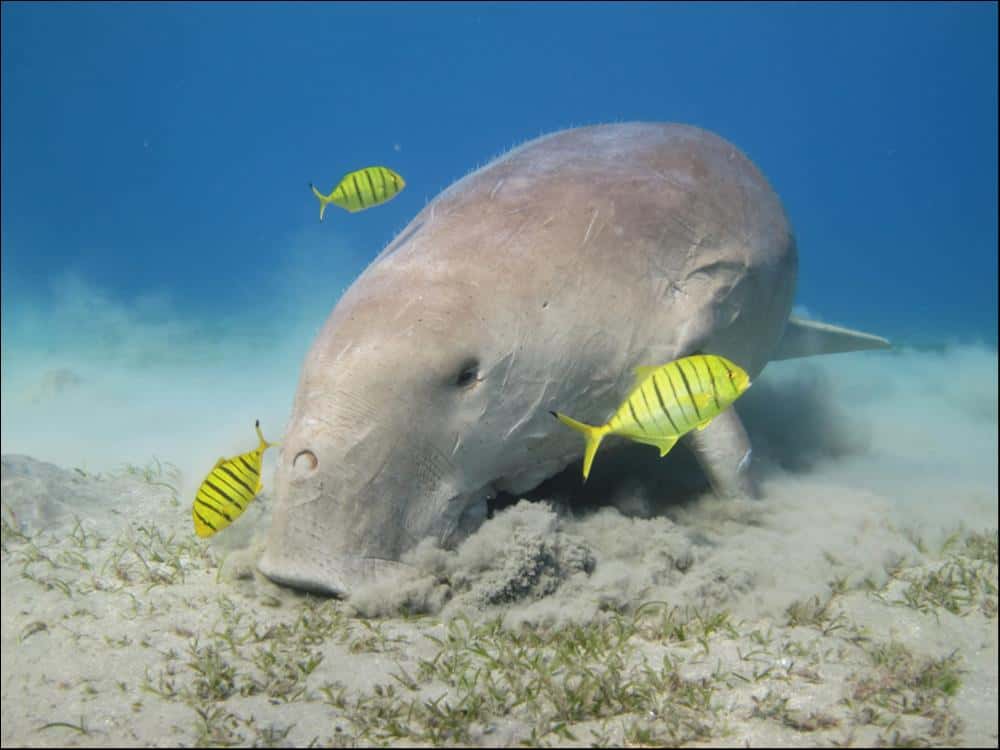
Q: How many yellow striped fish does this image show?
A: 3